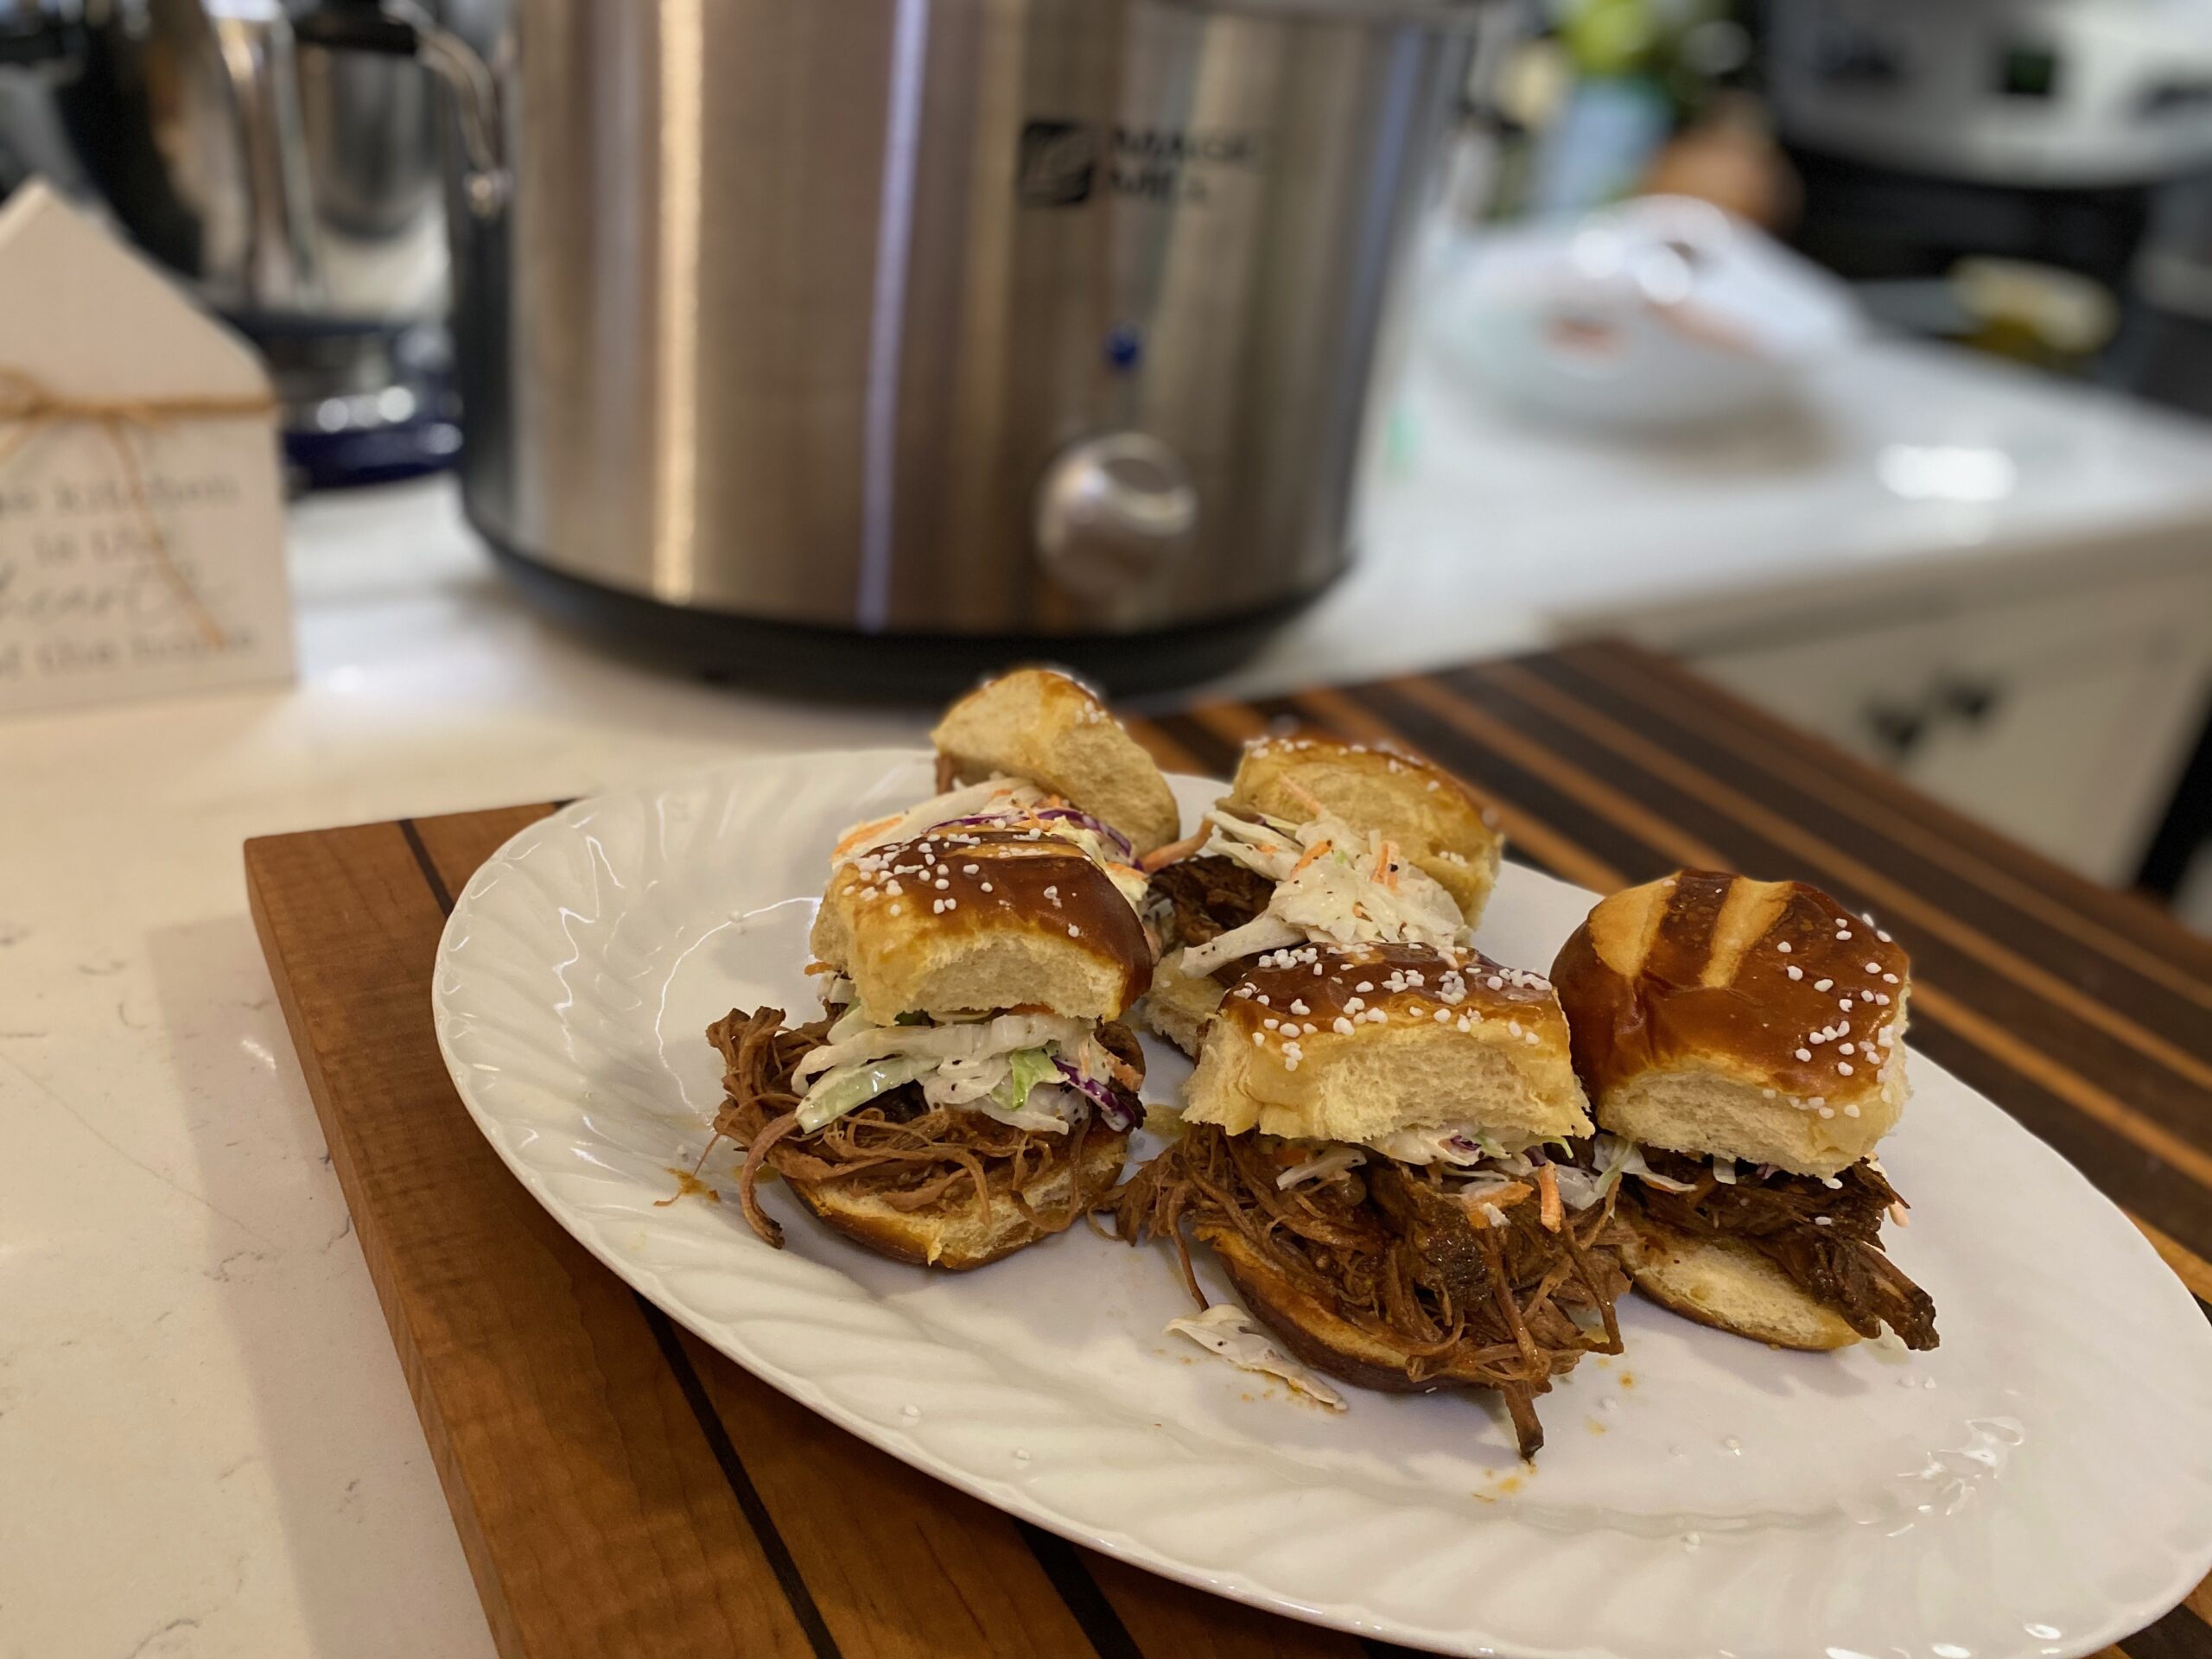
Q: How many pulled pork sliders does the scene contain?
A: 5